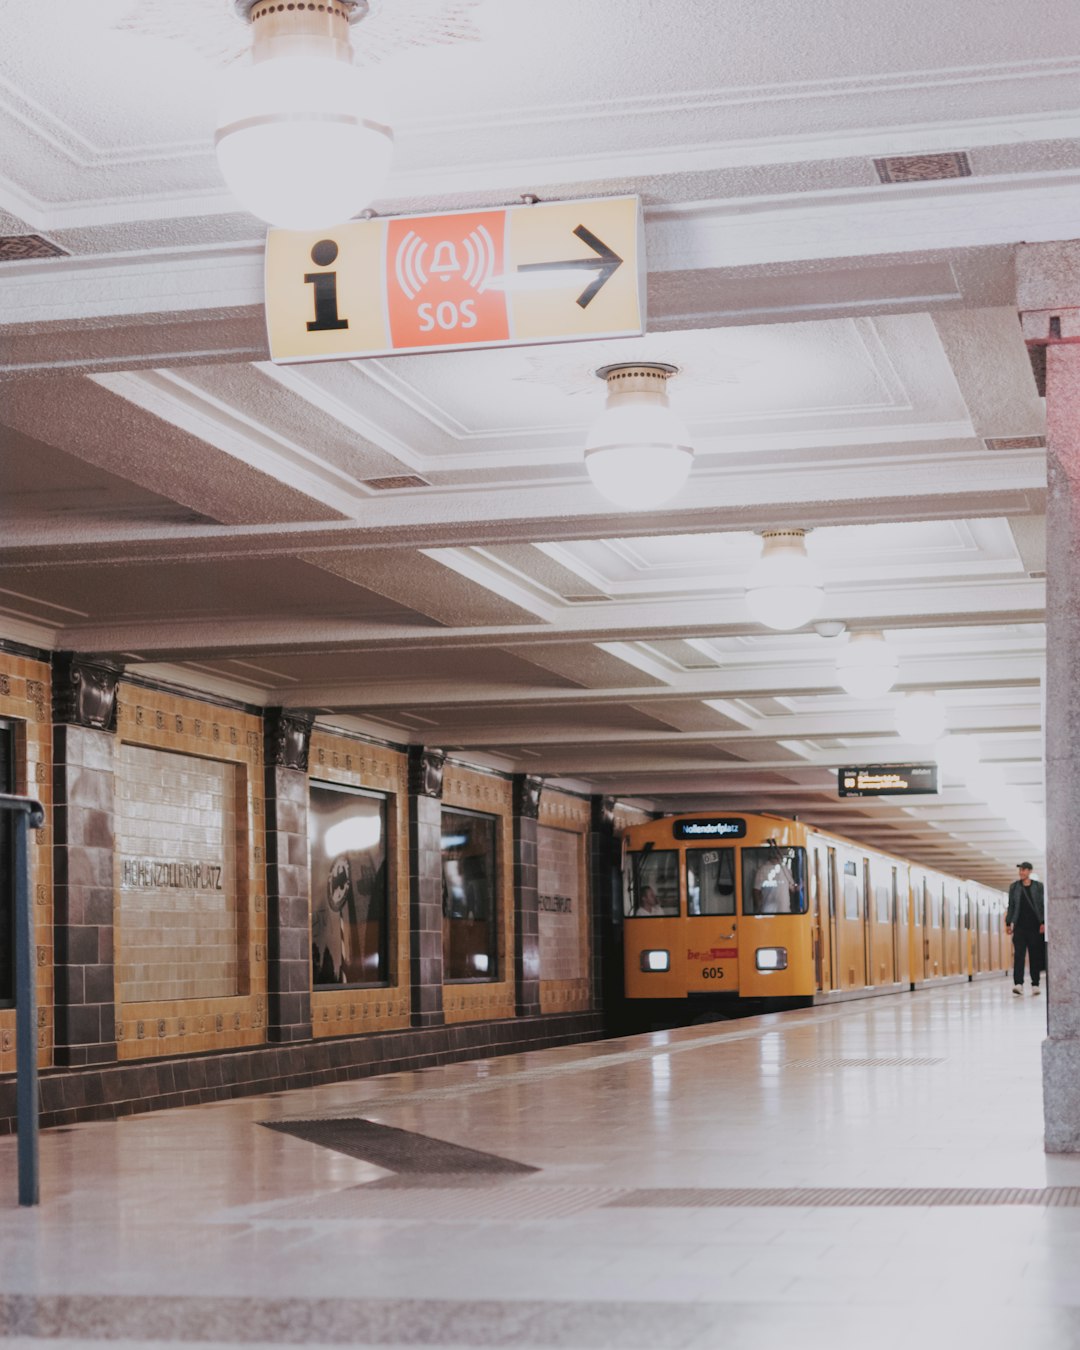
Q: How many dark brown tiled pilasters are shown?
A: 5